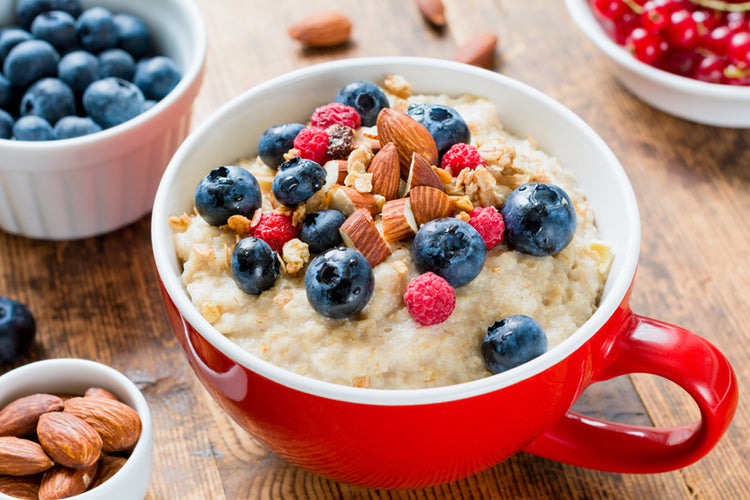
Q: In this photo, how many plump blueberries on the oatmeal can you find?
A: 11